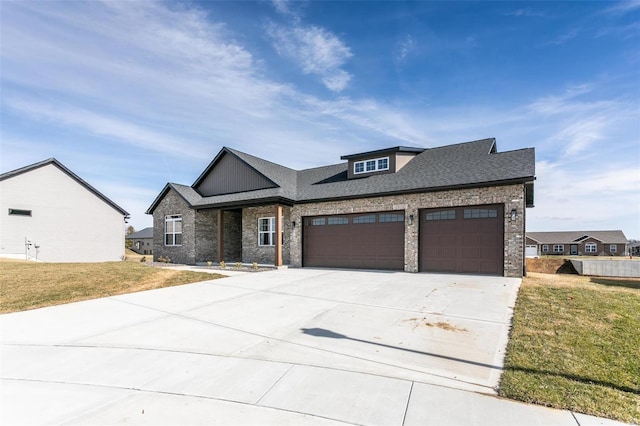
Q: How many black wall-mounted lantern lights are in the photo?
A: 3